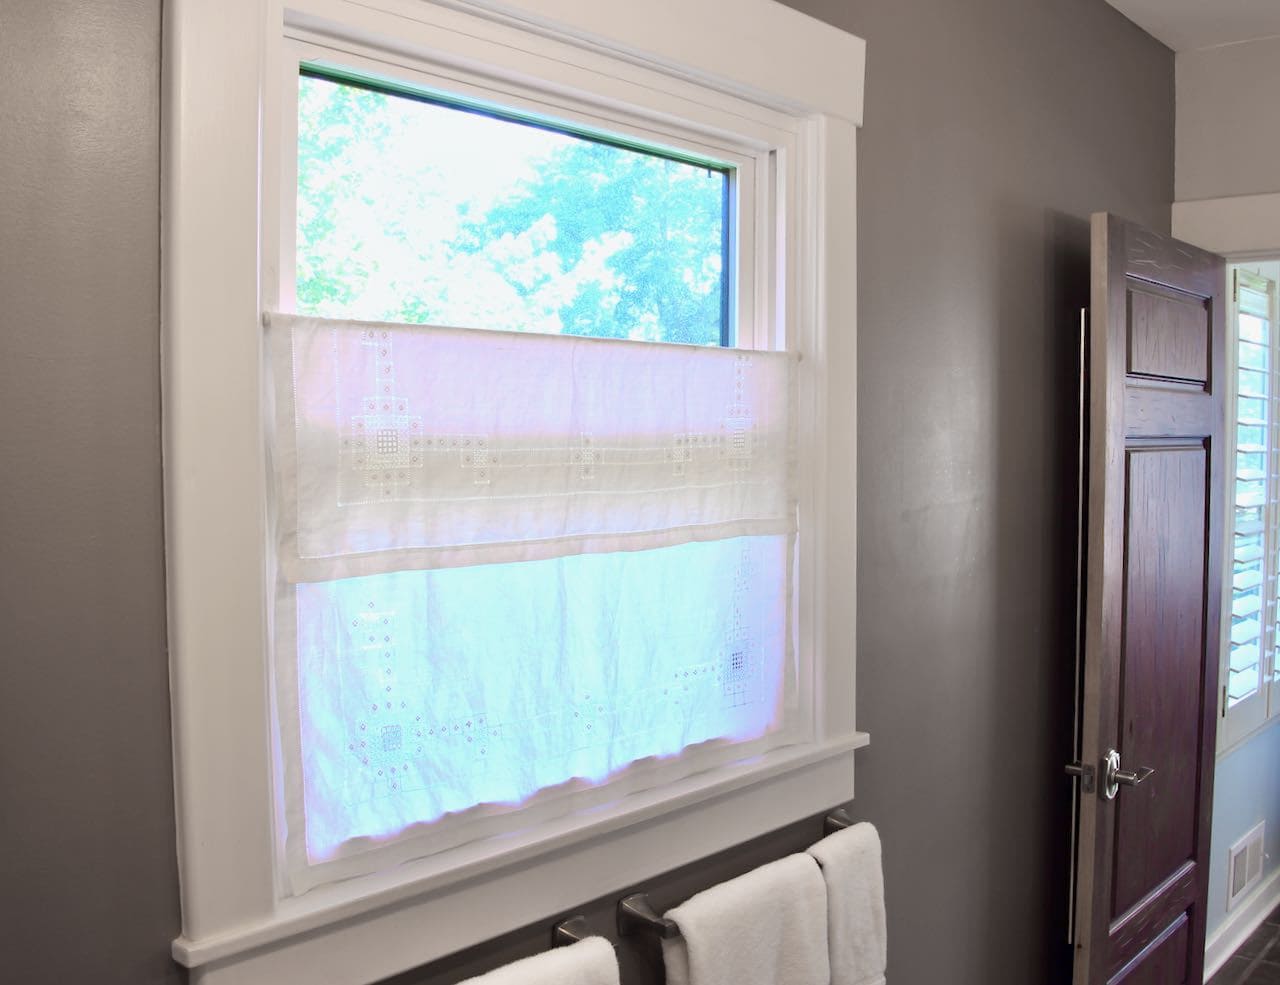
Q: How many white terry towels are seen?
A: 3